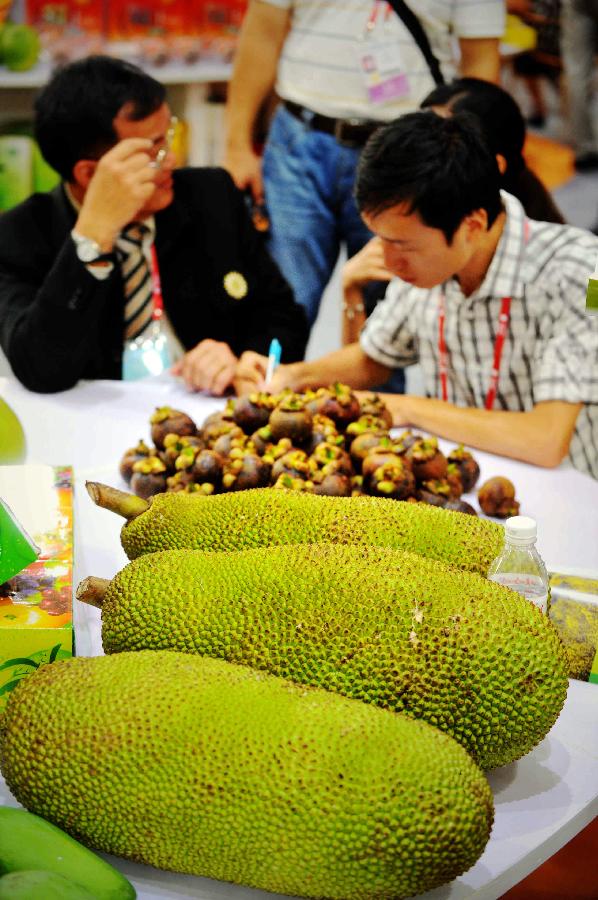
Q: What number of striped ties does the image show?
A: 1